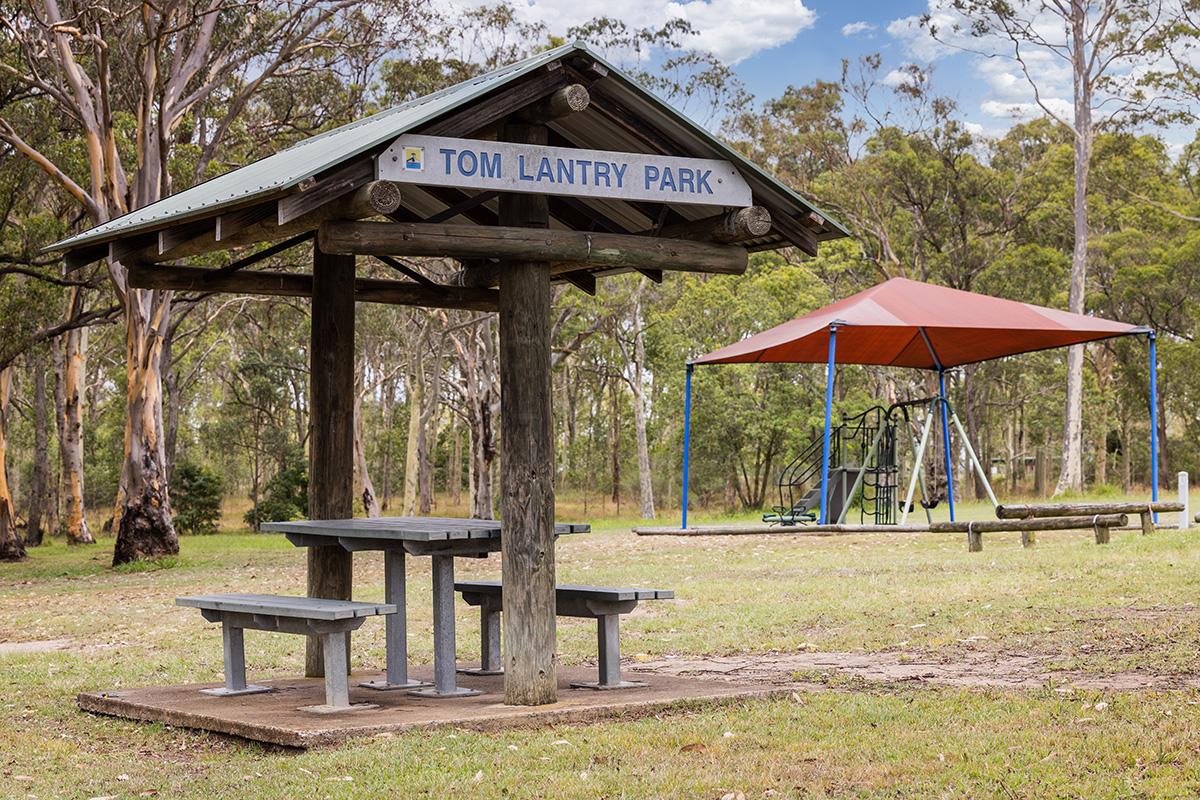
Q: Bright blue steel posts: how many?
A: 4